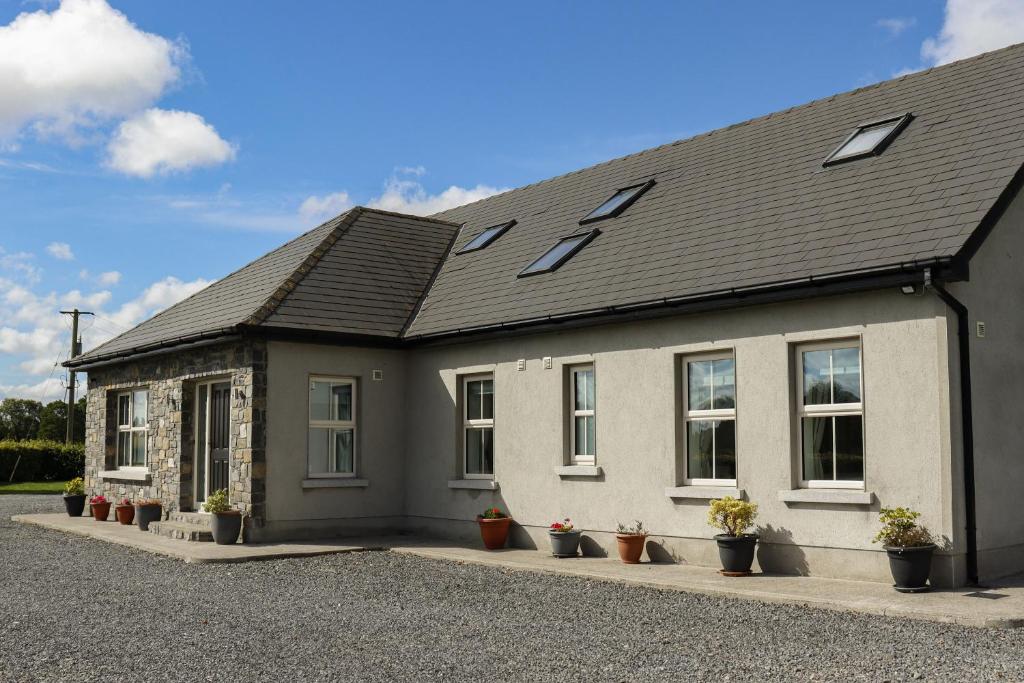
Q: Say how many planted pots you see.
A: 10